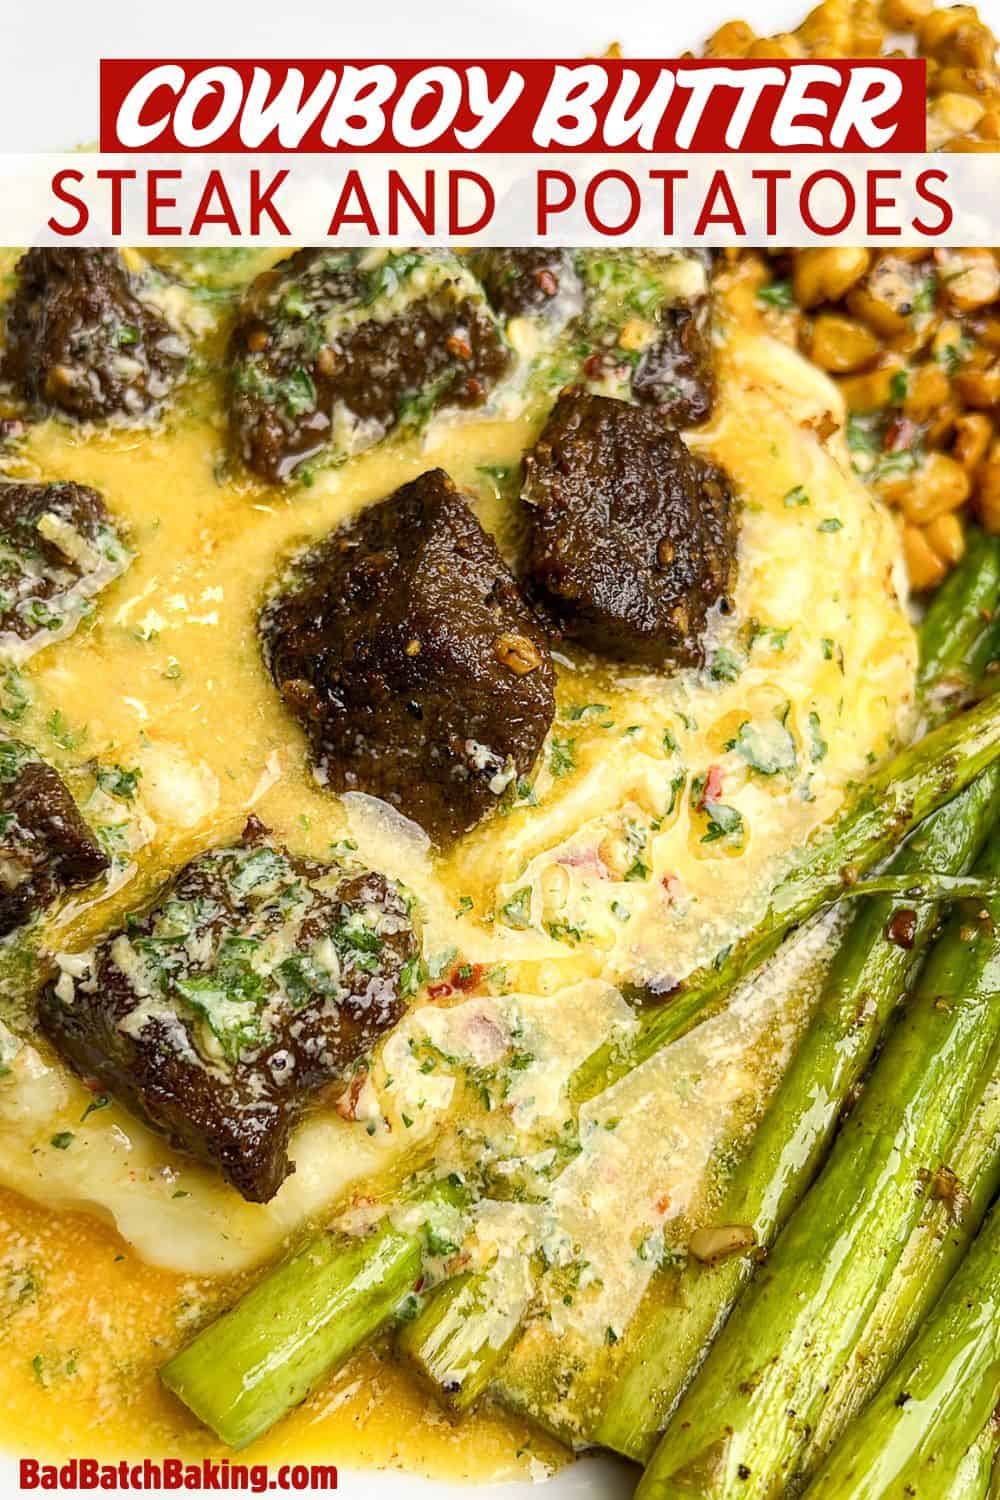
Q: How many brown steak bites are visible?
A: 9